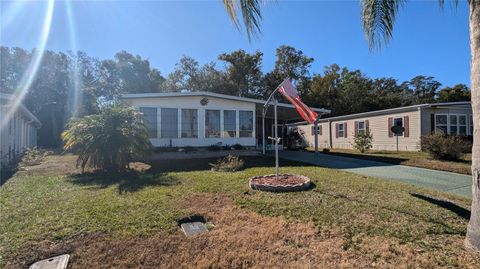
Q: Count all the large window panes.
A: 6